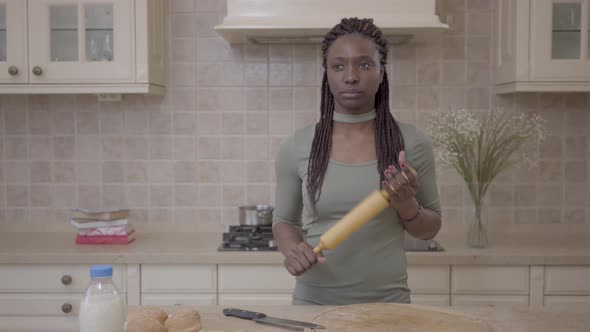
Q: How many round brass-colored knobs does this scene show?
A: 4